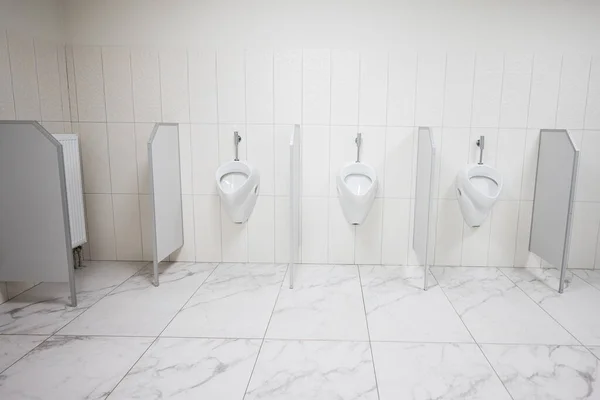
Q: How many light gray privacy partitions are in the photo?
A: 5